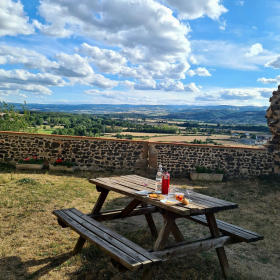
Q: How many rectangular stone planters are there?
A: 3